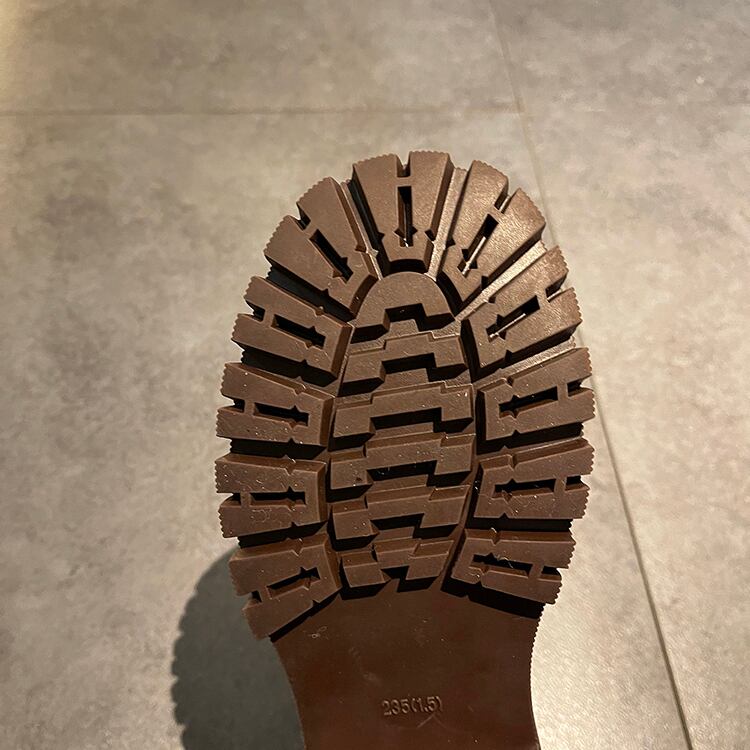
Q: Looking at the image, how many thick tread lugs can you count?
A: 11